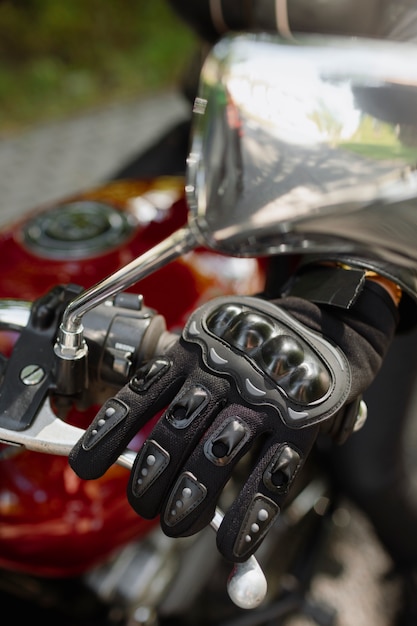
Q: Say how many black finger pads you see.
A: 8